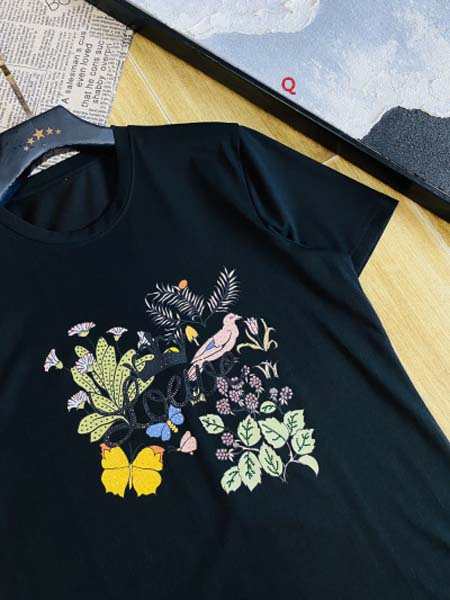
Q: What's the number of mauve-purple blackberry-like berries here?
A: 11